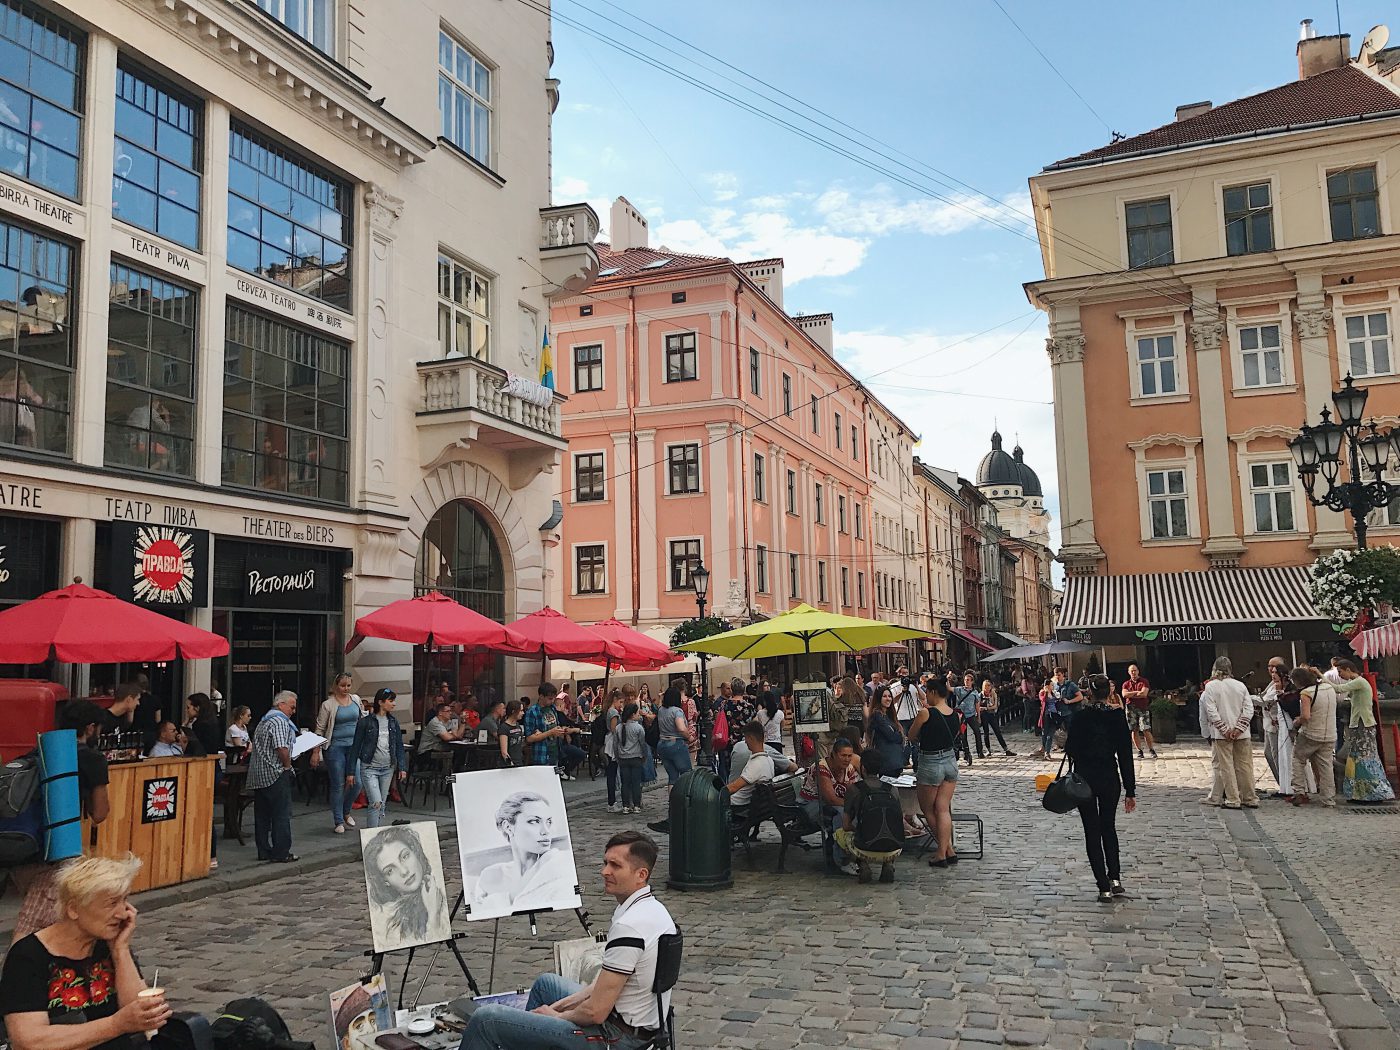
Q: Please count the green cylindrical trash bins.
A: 1